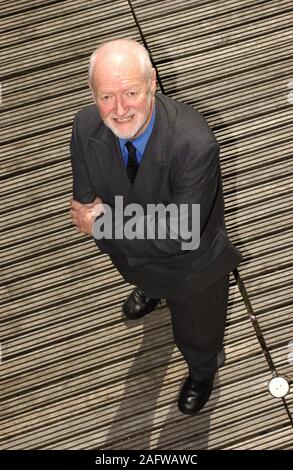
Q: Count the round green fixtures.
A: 0